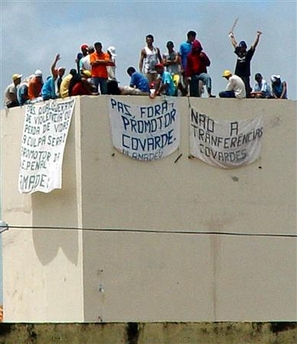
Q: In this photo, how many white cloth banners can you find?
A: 3